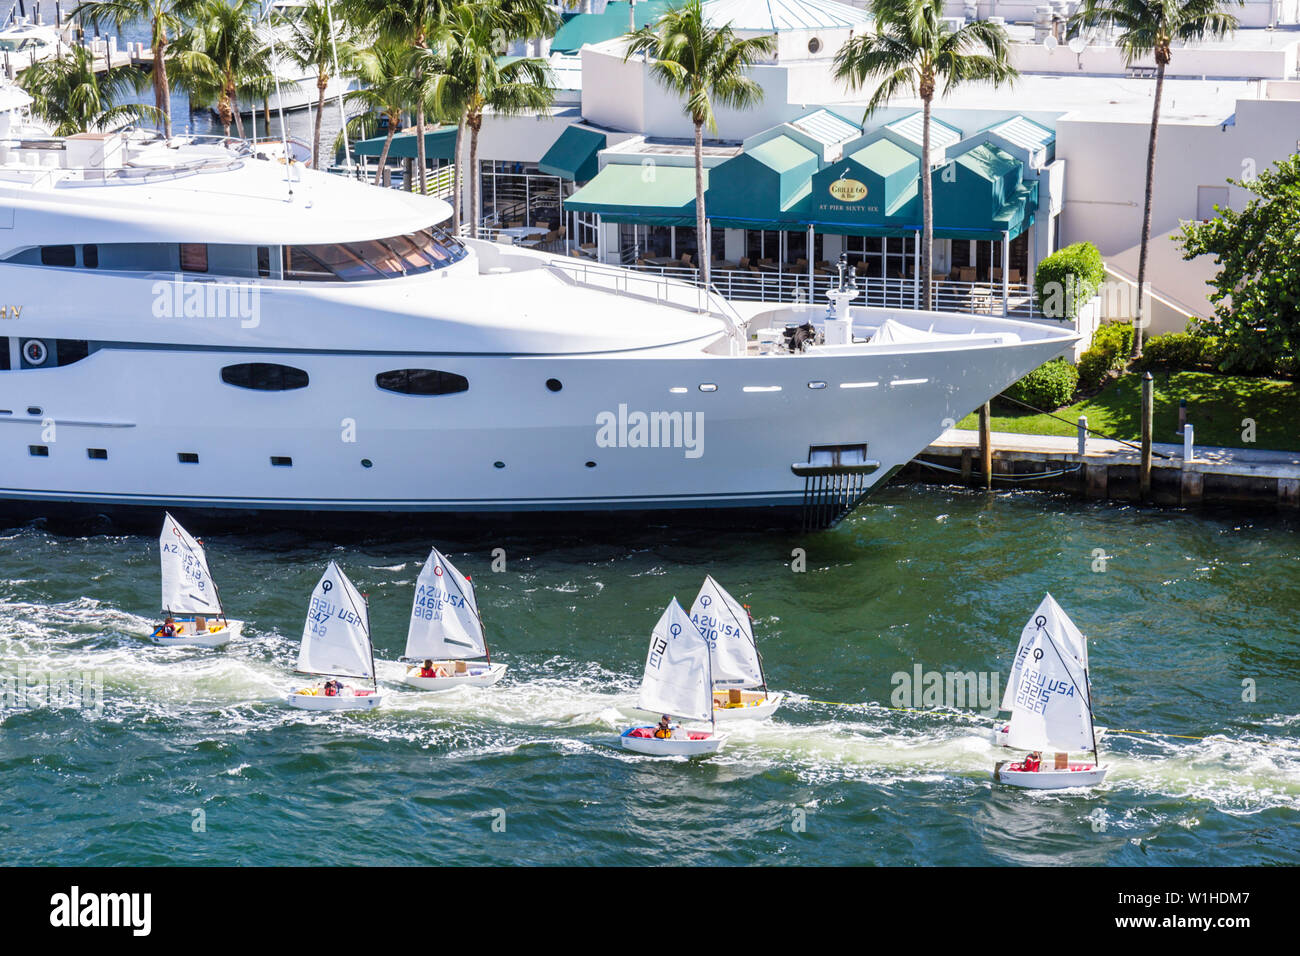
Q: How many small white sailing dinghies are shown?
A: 7